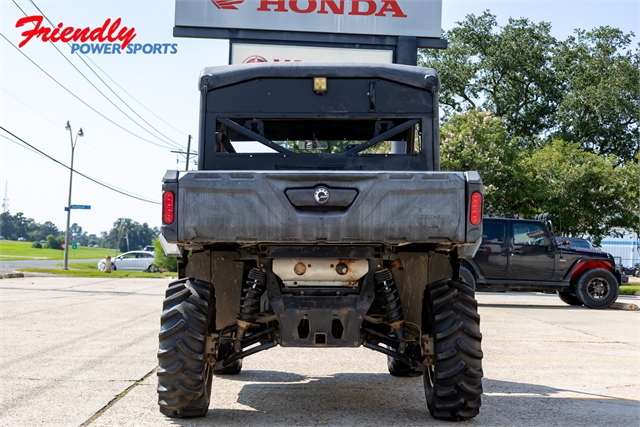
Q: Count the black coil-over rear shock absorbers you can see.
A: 2